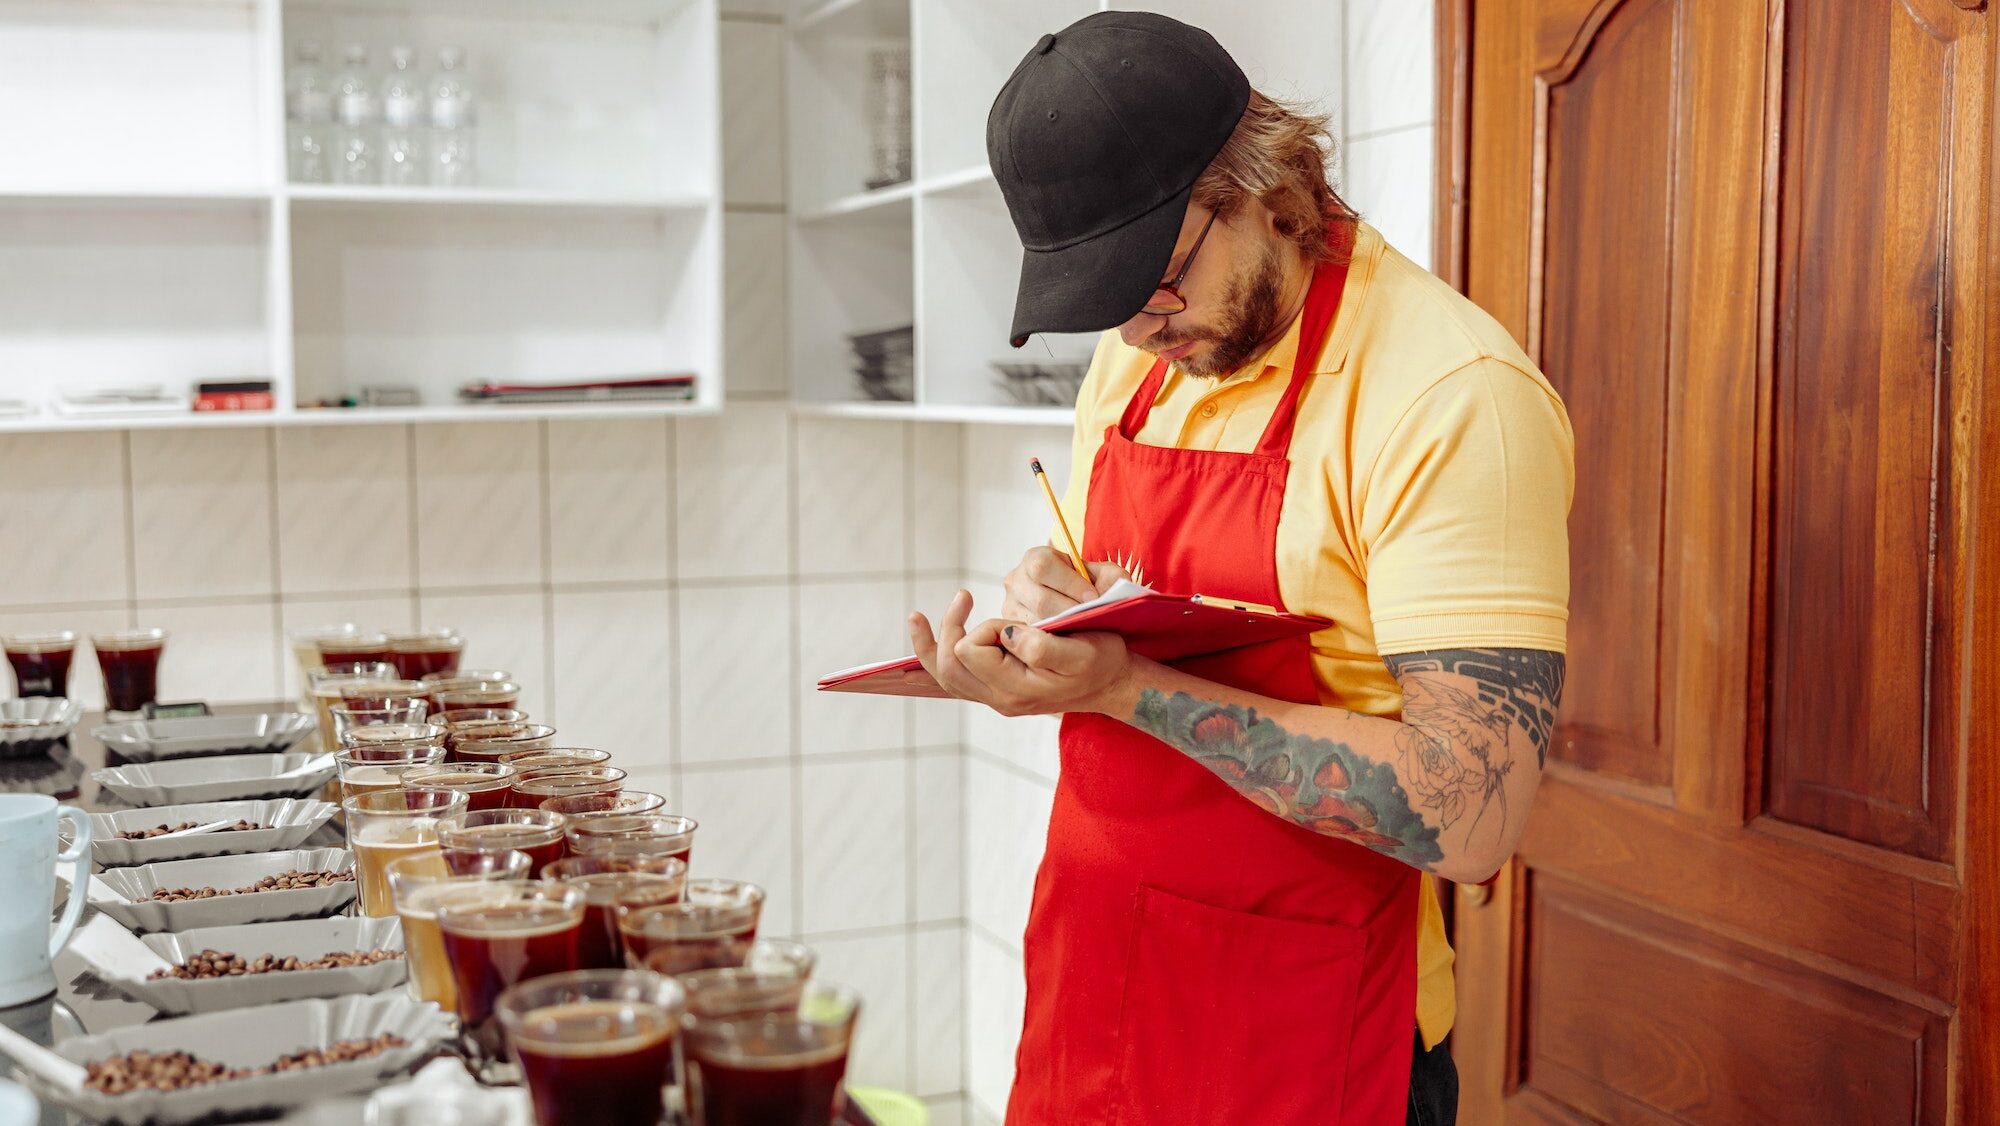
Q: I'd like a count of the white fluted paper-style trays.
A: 7